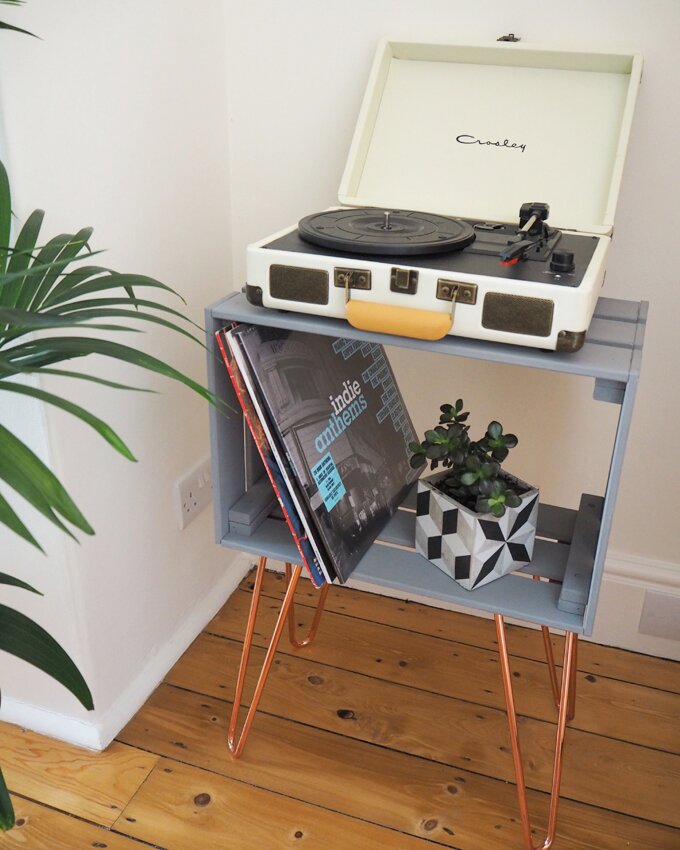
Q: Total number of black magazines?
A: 1